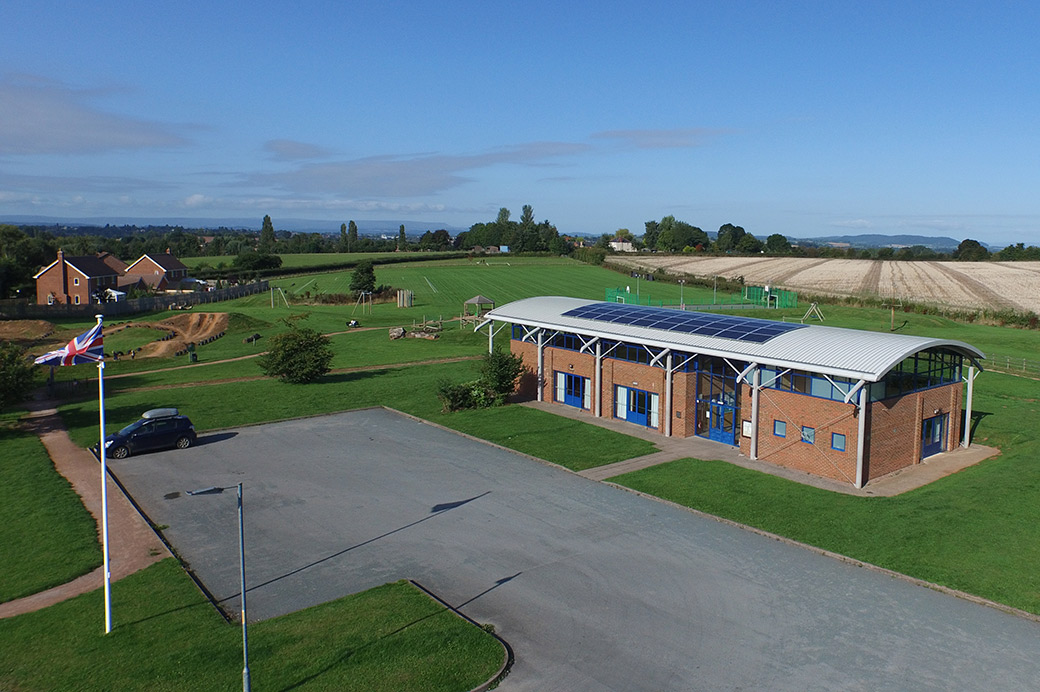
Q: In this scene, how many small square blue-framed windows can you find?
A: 3